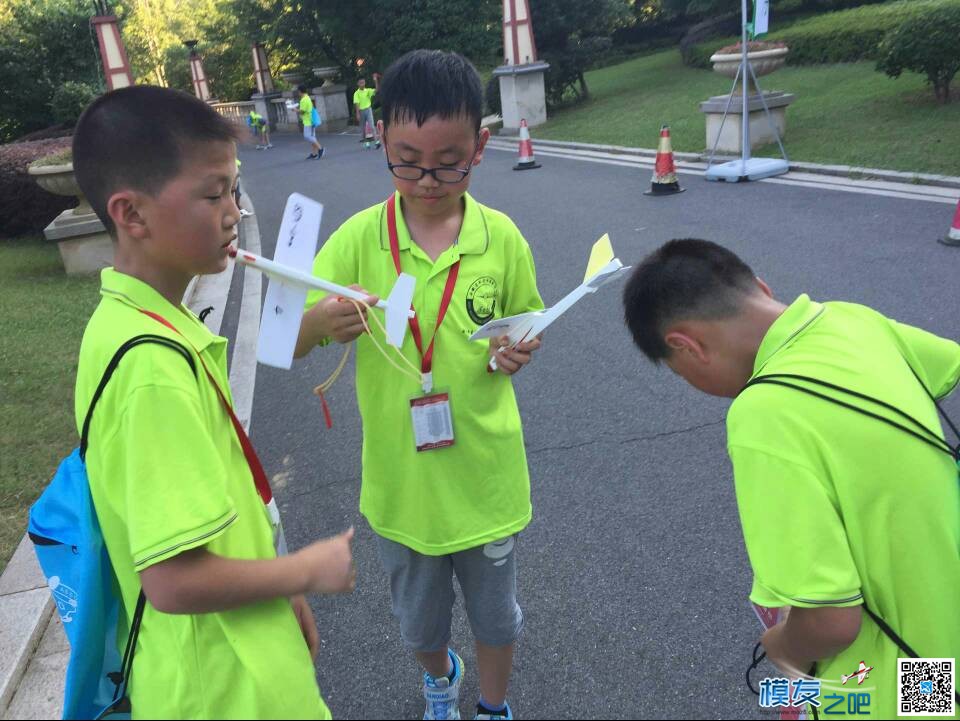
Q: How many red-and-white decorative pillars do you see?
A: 4